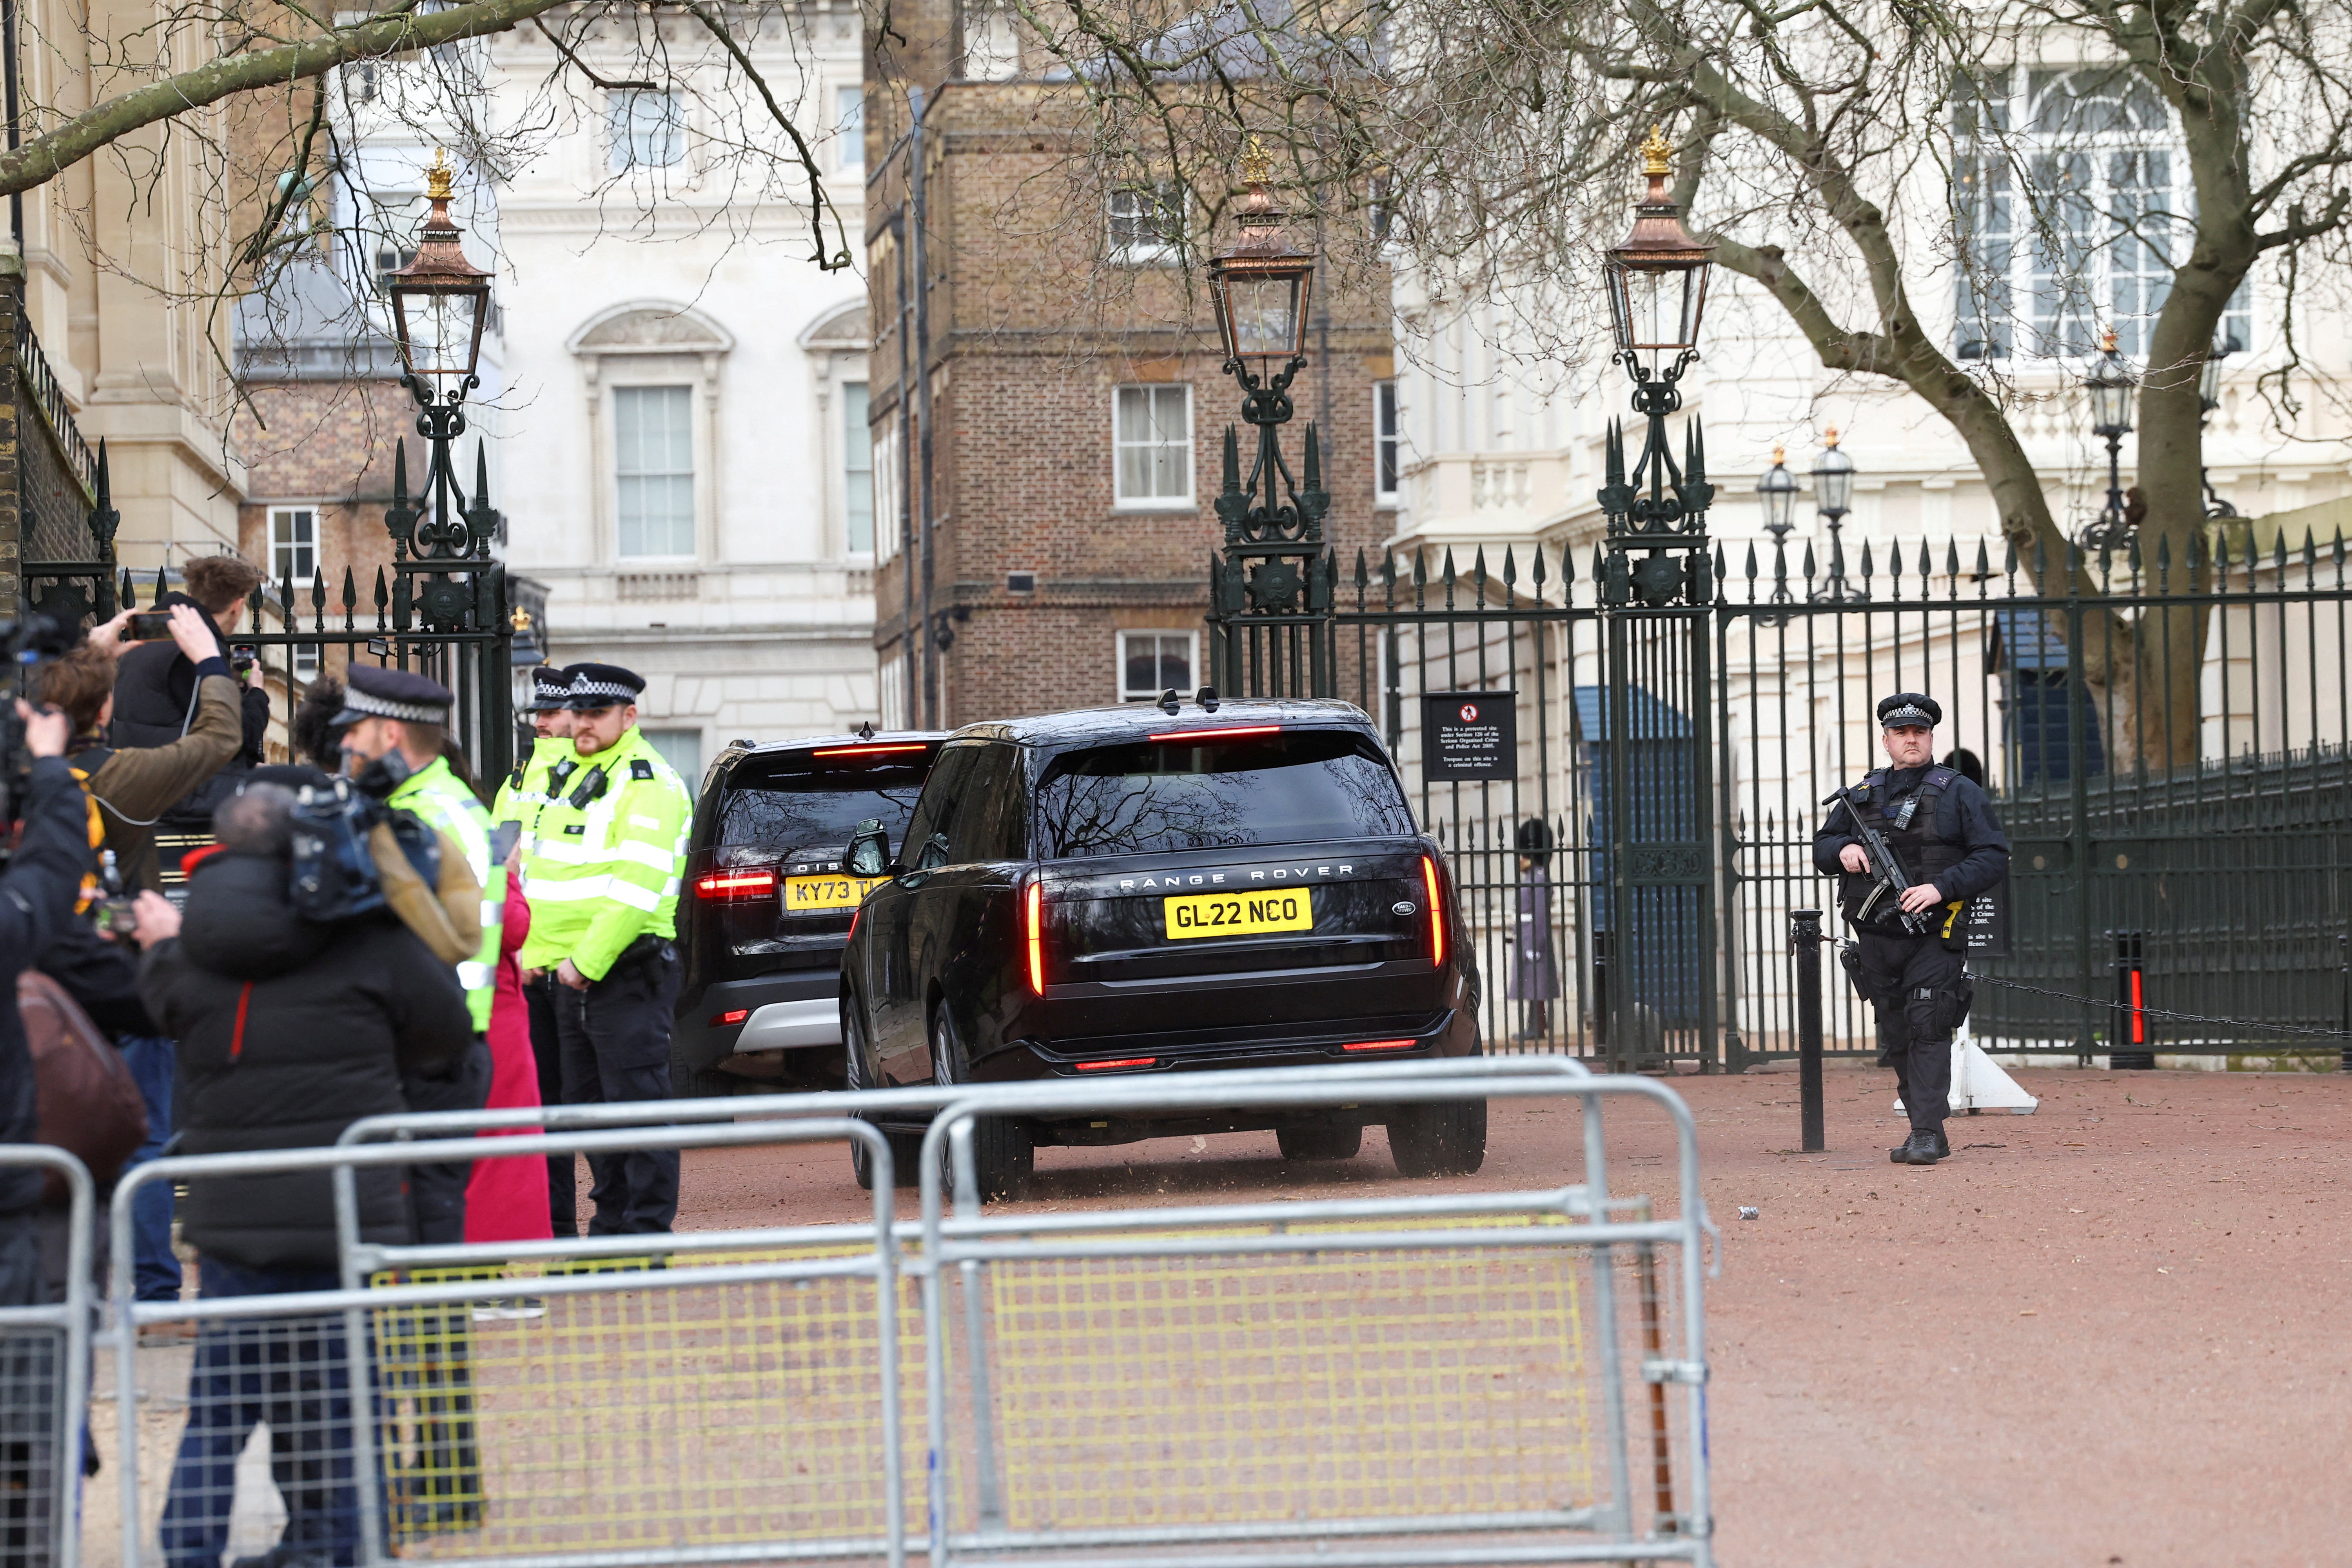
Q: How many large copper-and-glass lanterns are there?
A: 3